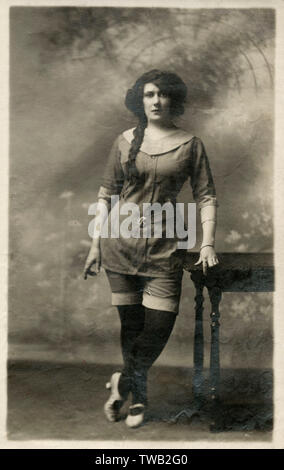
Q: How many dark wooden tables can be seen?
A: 1